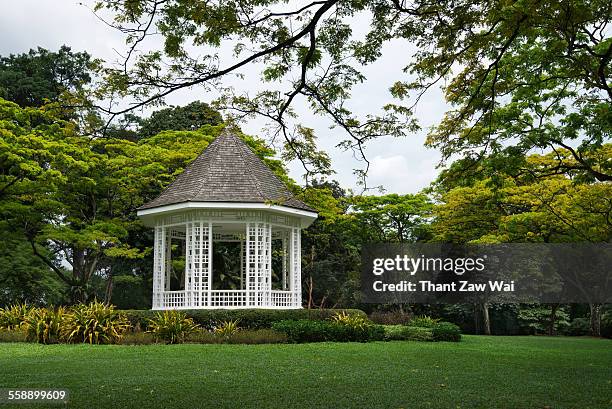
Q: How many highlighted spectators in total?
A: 0